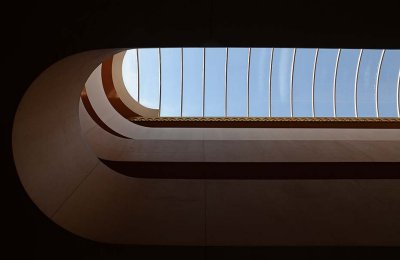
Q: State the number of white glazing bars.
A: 13